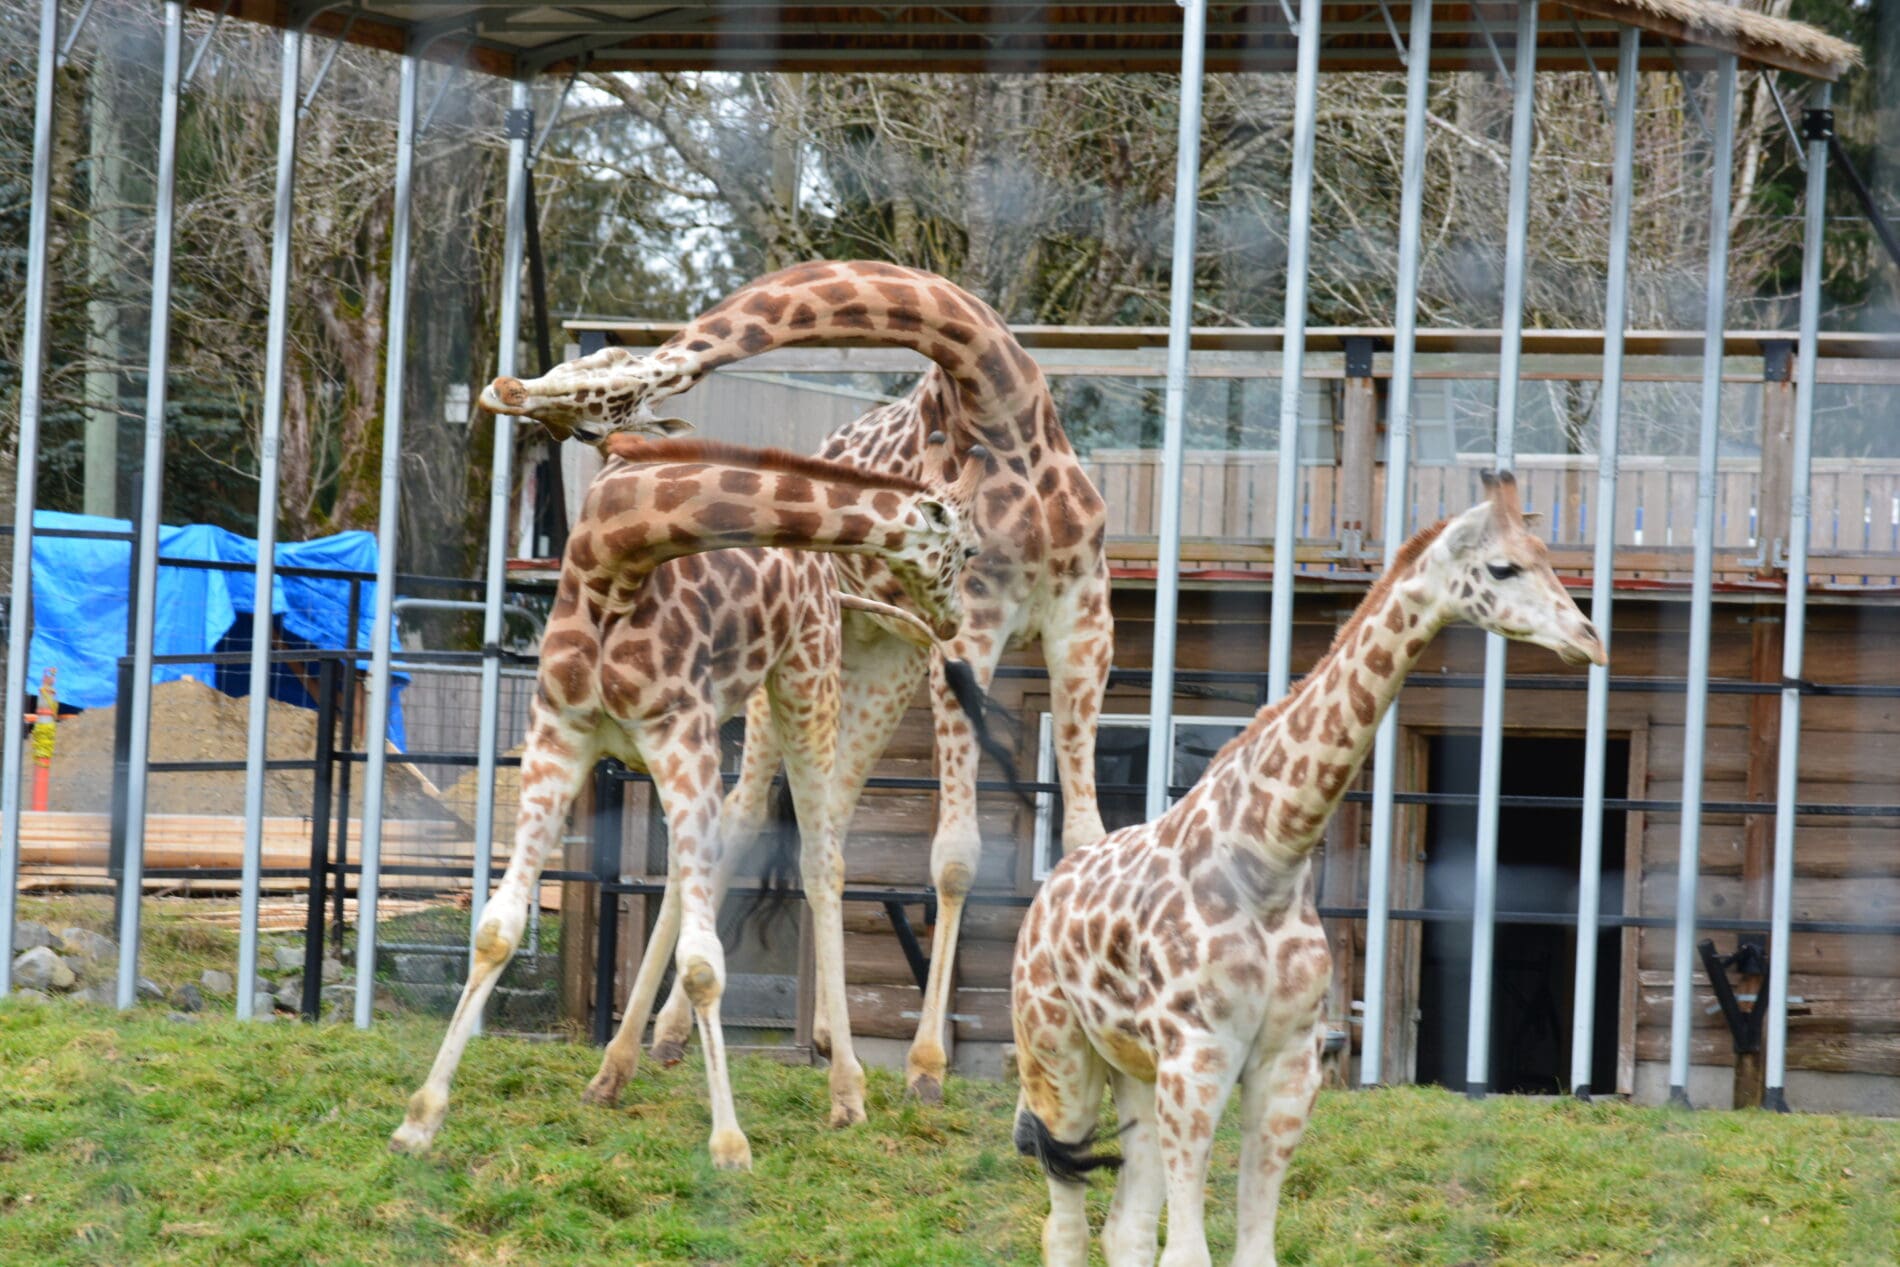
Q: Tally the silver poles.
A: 12